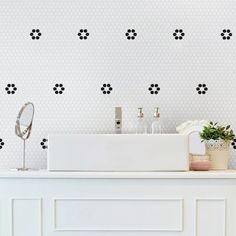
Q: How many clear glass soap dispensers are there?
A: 2